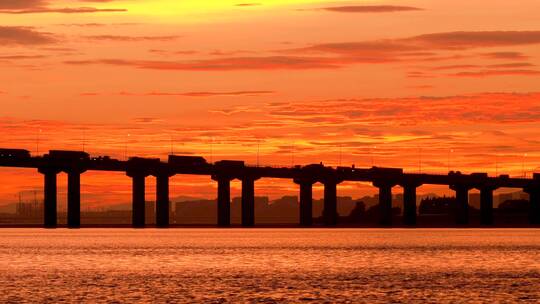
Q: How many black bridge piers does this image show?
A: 13